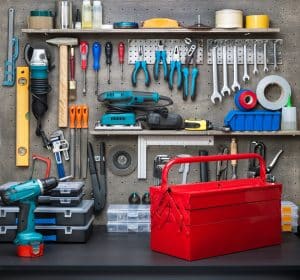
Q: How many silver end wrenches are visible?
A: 7